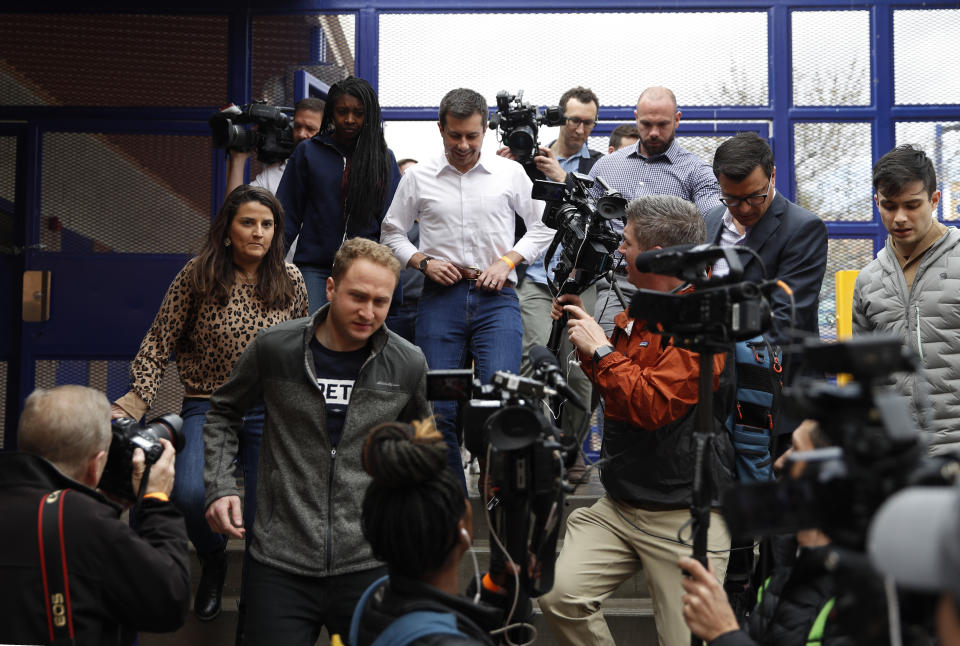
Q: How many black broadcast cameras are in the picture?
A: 6